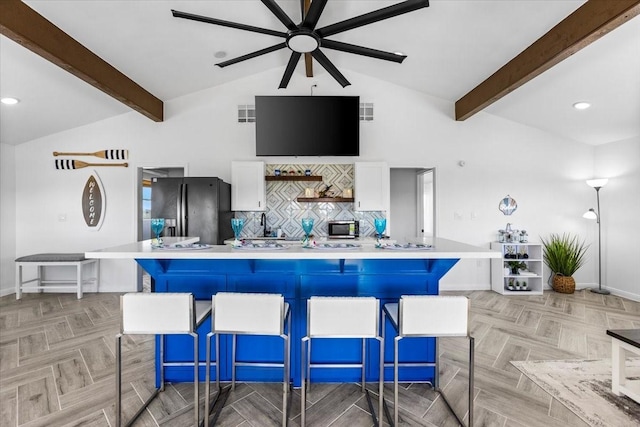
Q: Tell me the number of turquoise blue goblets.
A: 4